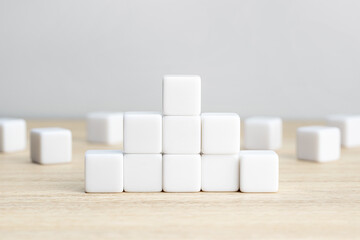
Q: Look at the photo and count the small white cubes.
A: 15